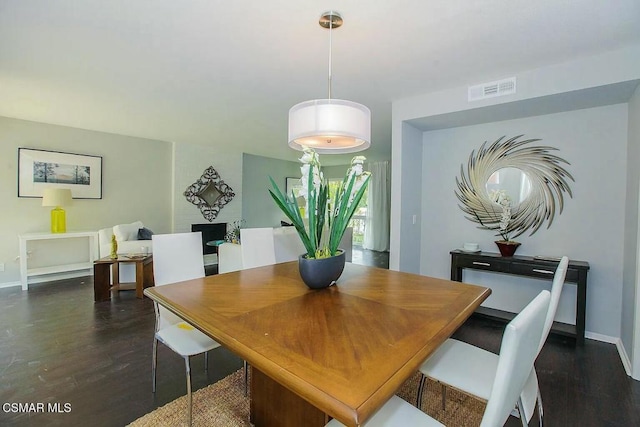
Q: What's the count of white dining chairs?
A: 4